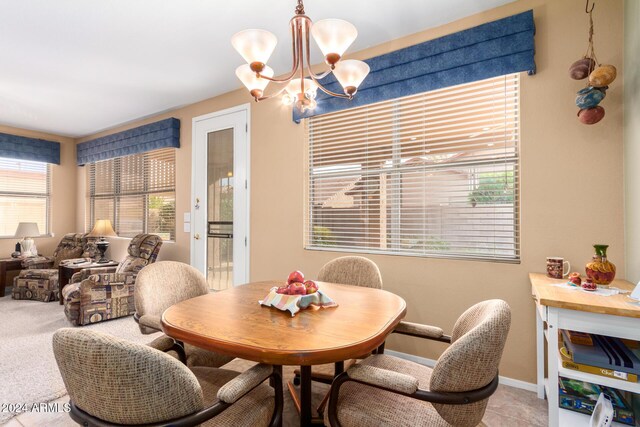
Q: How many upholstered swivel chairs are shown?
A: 4